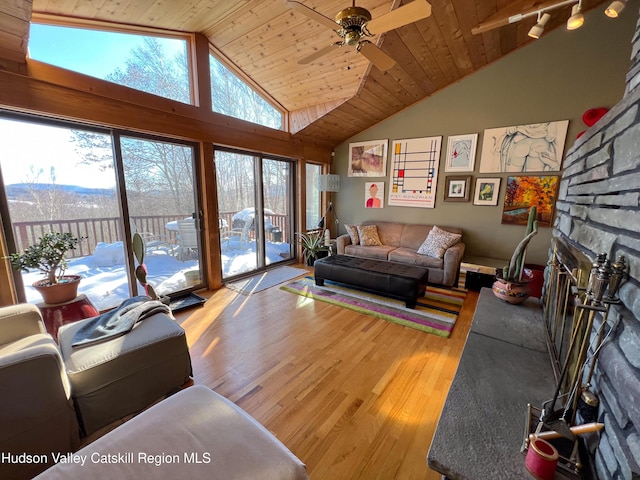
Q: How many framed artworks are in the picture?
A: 8